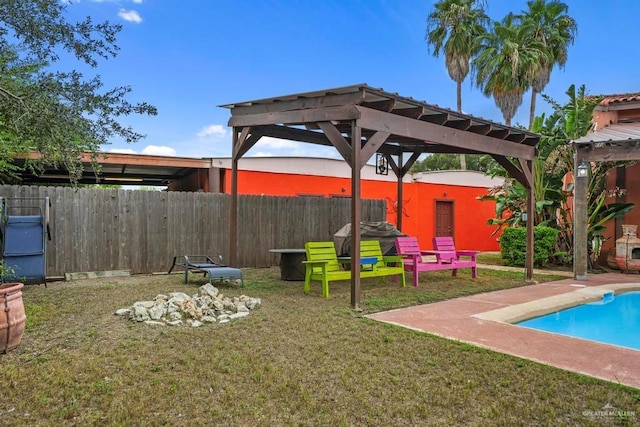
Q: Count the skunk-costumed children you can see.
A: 0